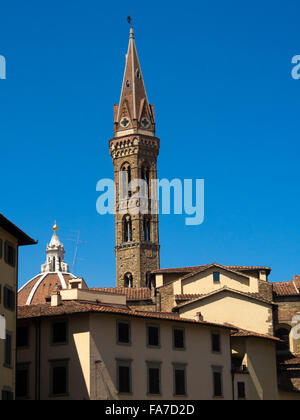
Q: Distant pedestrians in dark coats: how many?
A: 0